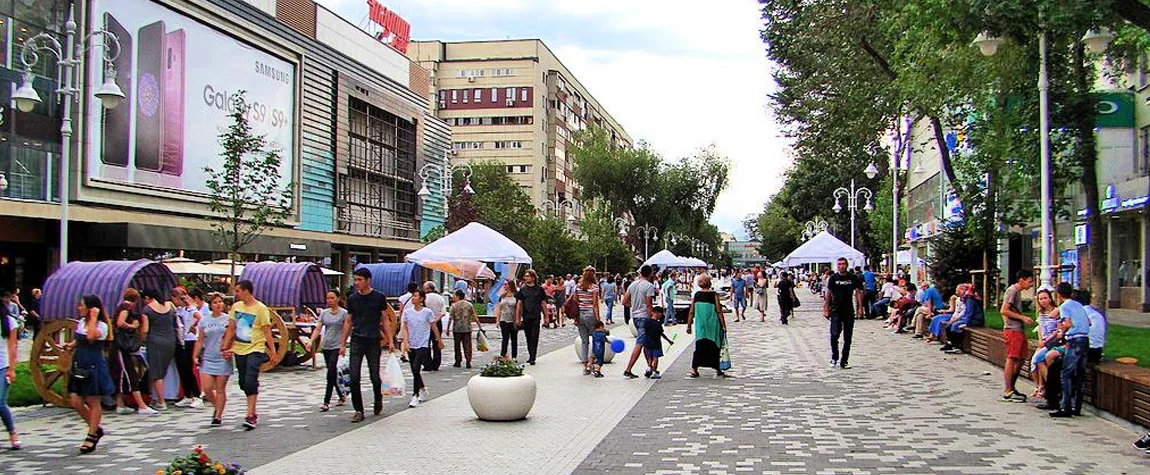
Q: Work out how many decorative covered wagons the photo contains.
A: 3